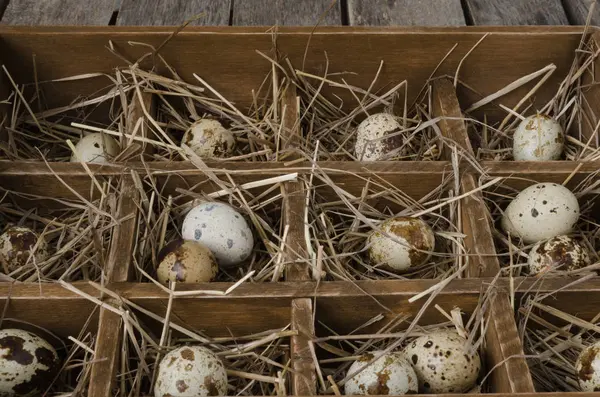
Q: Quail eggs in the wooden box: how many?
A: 15